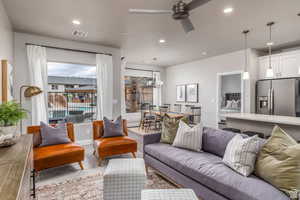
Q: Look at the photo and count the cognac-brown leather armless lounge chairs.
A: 2